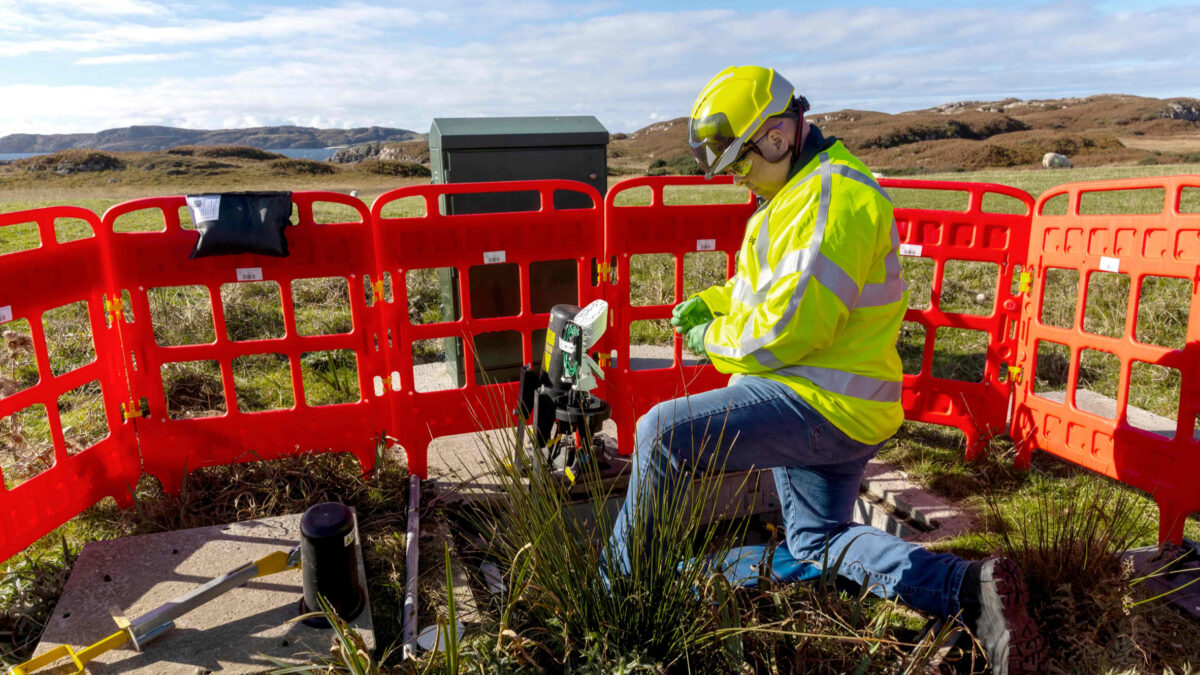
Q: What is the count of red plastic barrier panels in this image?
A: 6